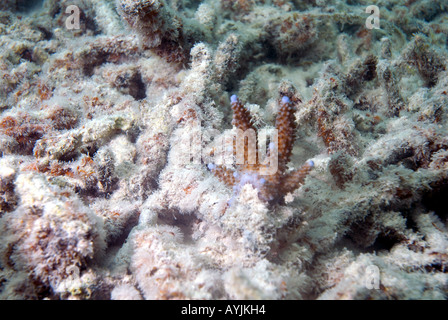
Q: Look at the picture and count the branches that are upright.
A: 2